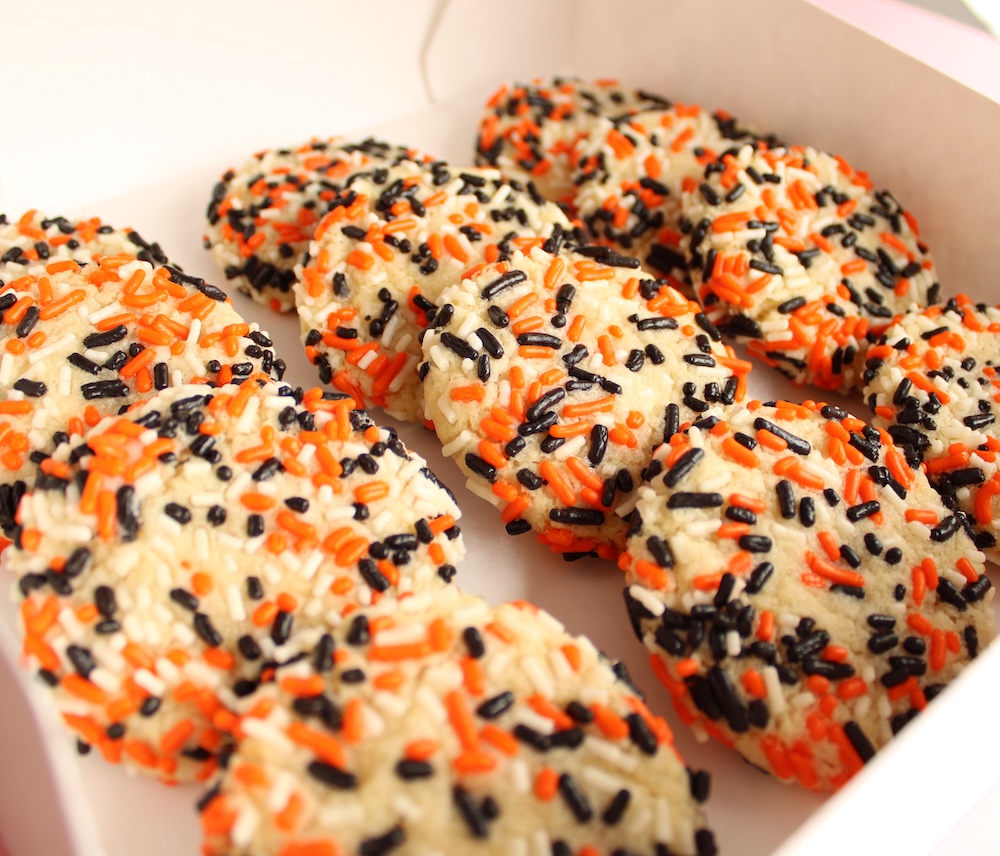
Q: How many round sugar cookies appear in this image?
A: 12